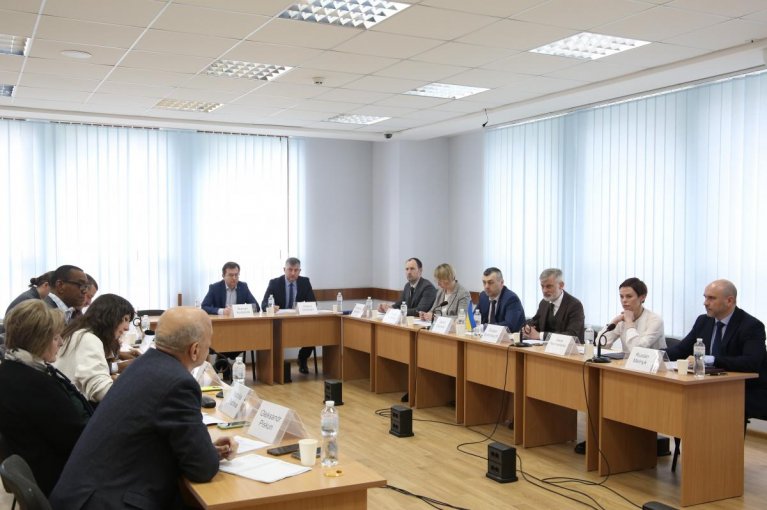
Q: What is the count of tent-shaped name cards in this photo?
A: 11